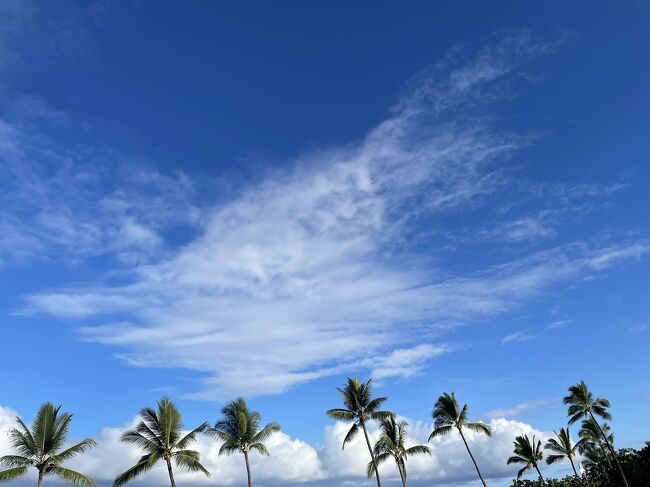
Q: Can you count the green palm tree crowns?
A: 10